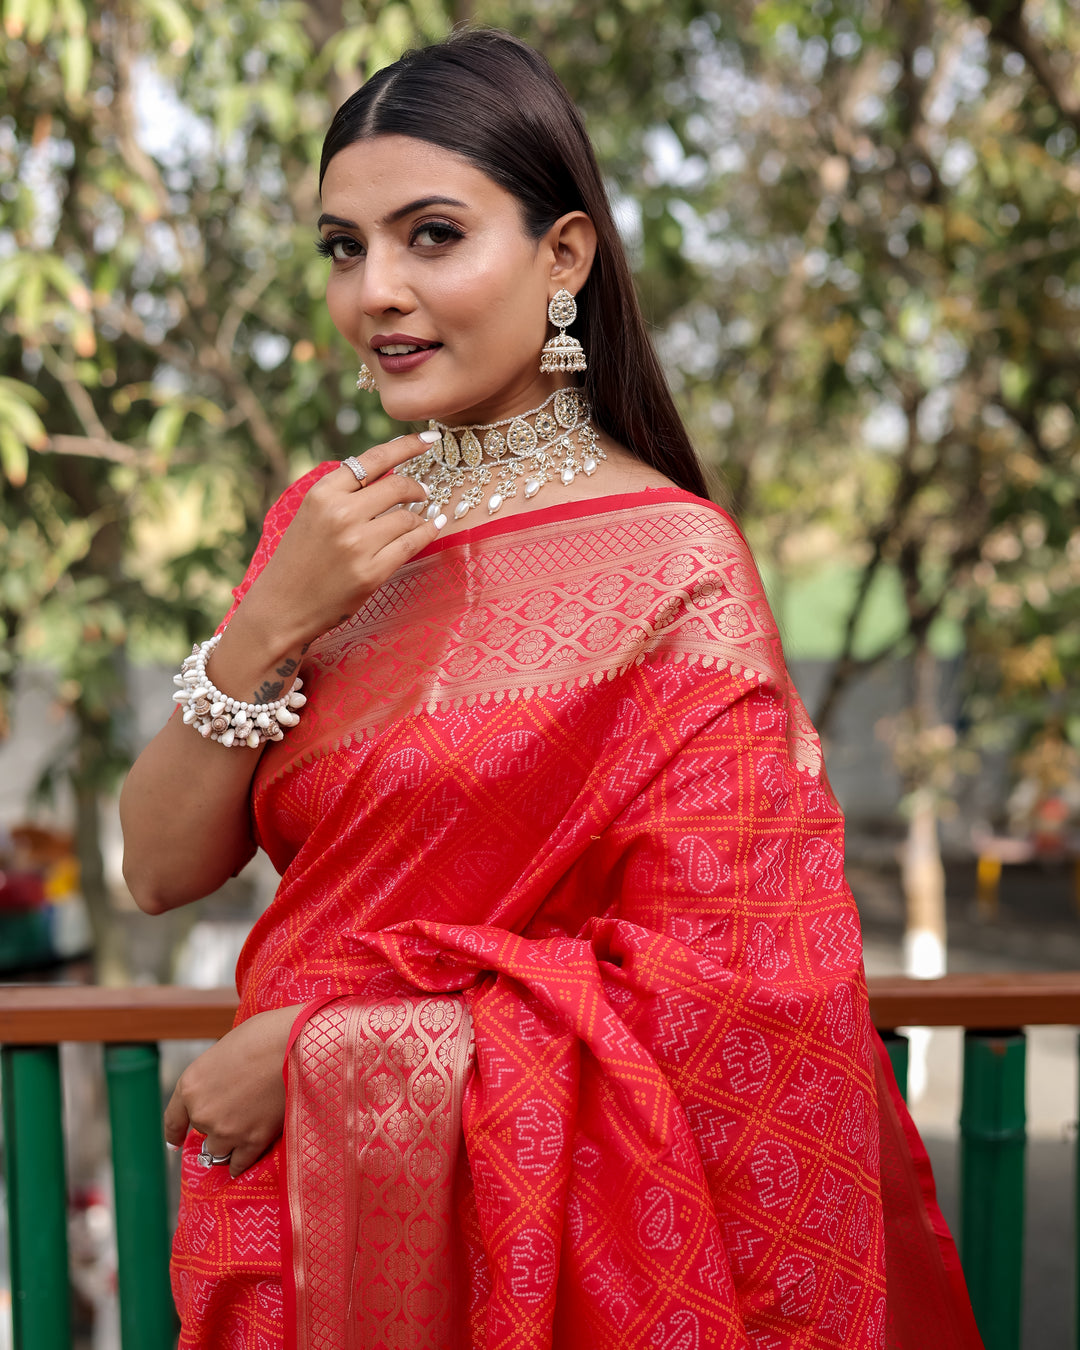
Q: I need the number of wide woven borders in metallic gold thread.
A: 2